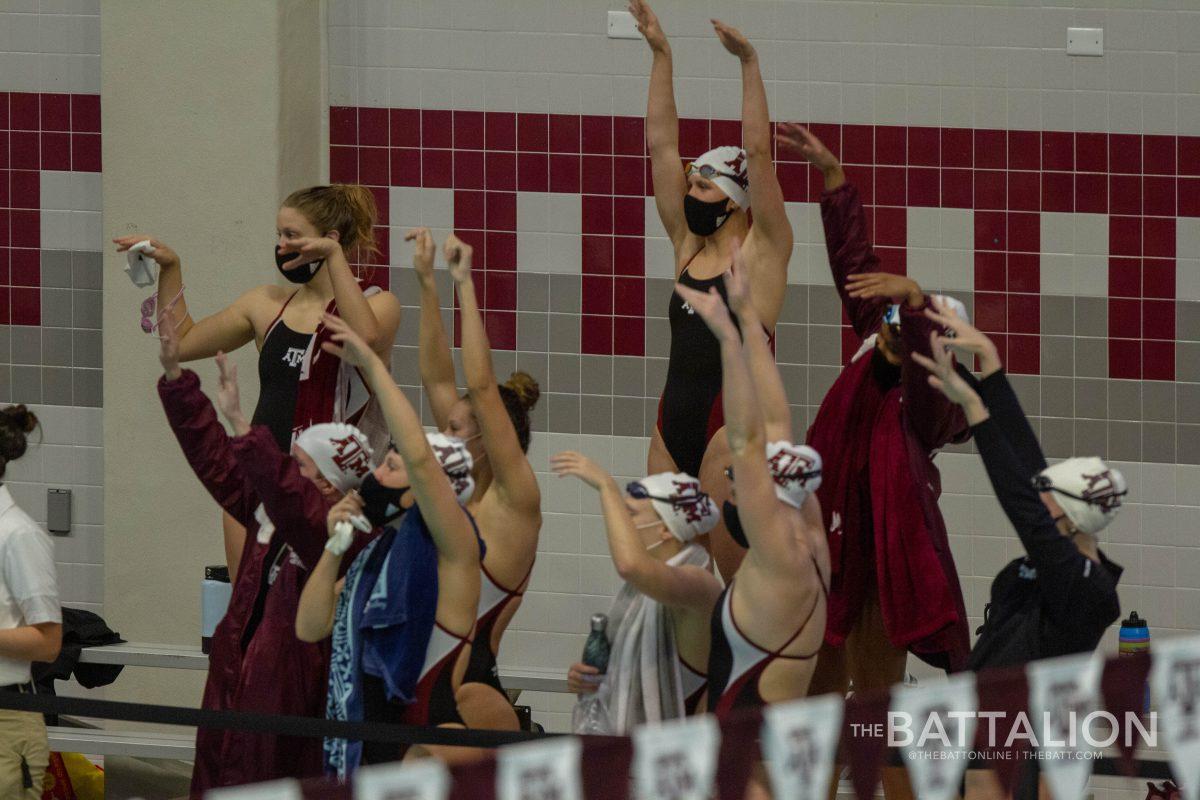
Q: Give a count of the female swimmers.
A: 9